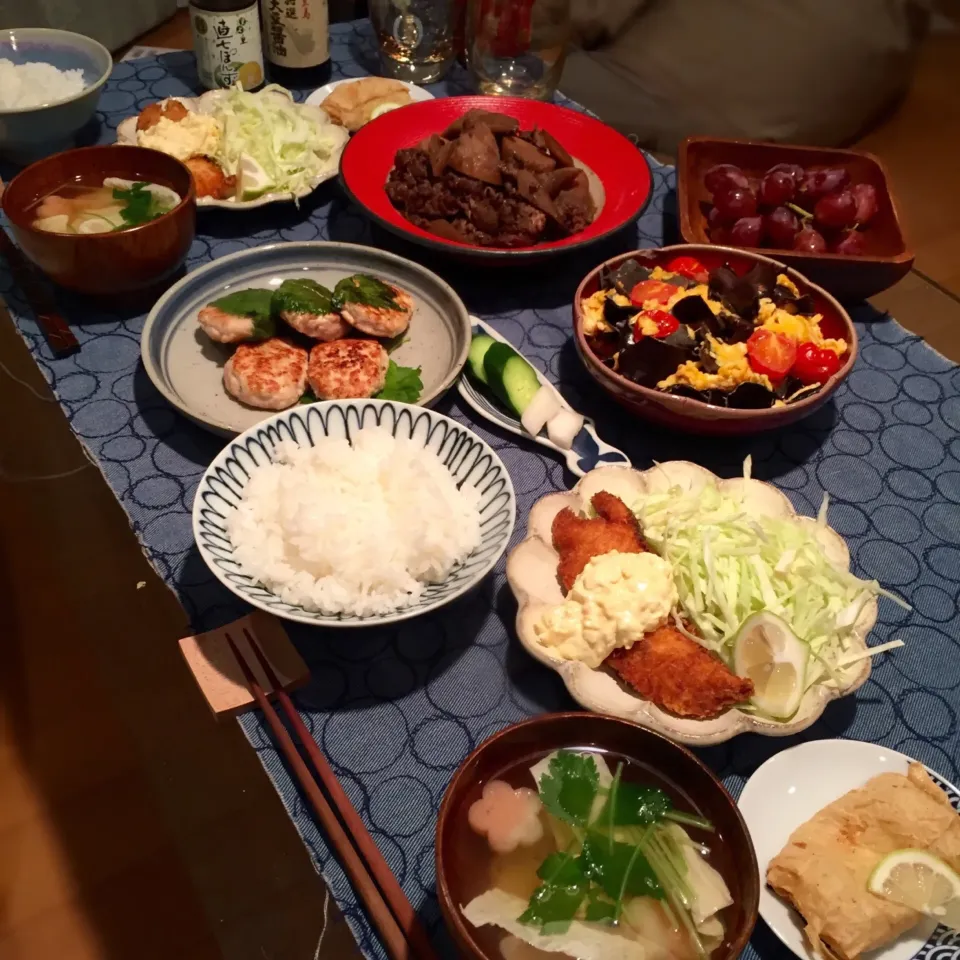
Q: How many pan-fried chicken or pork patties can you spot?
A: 5